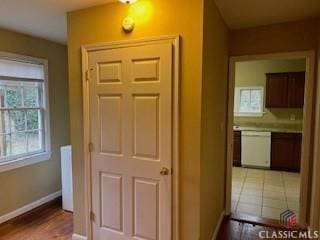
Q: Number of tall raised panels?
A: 4